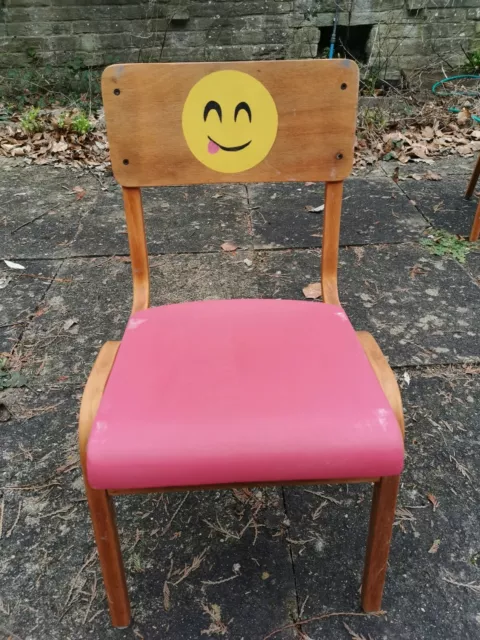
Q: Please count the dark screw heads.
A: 4